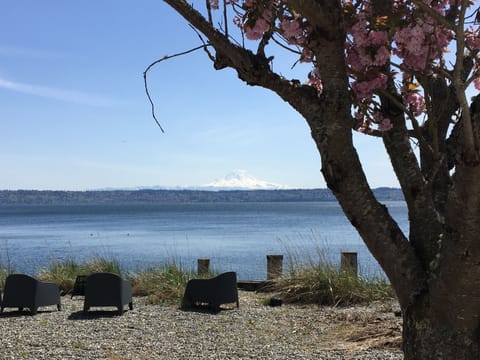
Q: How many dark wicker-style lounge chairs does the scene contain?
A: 3